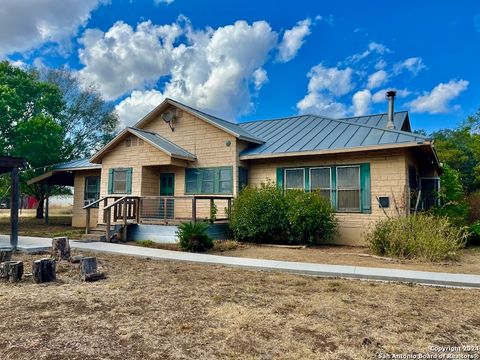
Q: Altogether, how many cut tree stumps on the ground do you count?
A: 5